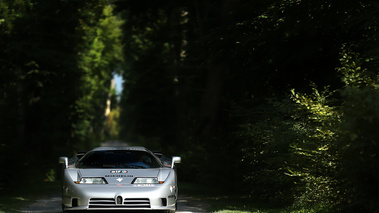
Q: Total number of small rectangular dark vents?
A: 2